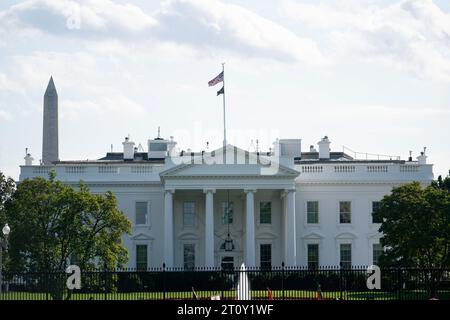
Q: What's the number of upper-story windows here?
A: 7